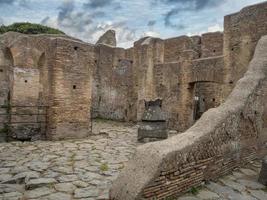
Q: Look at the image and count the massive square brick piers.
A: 1